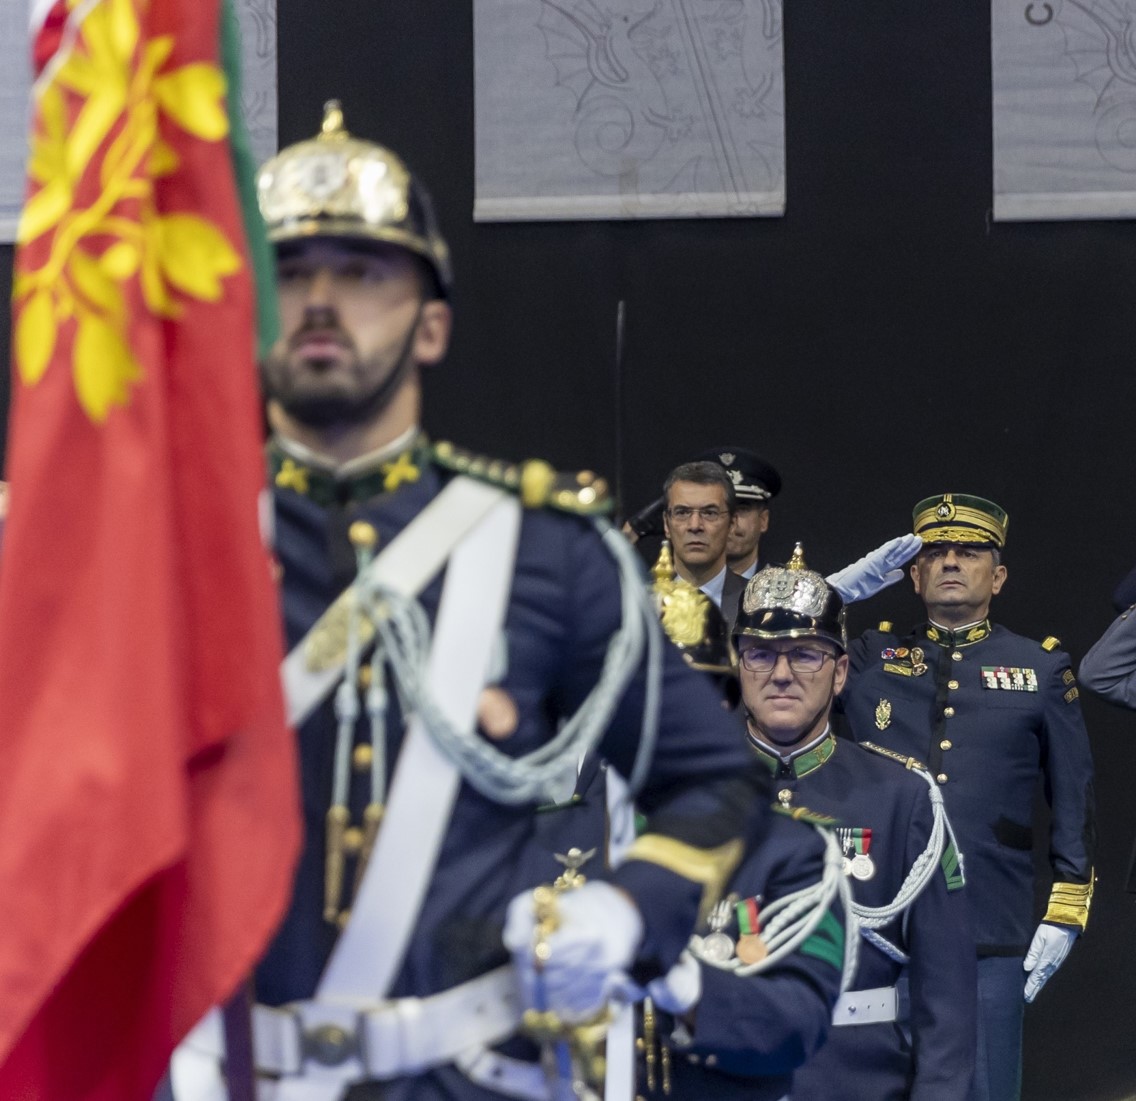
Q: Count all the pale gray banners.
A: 3